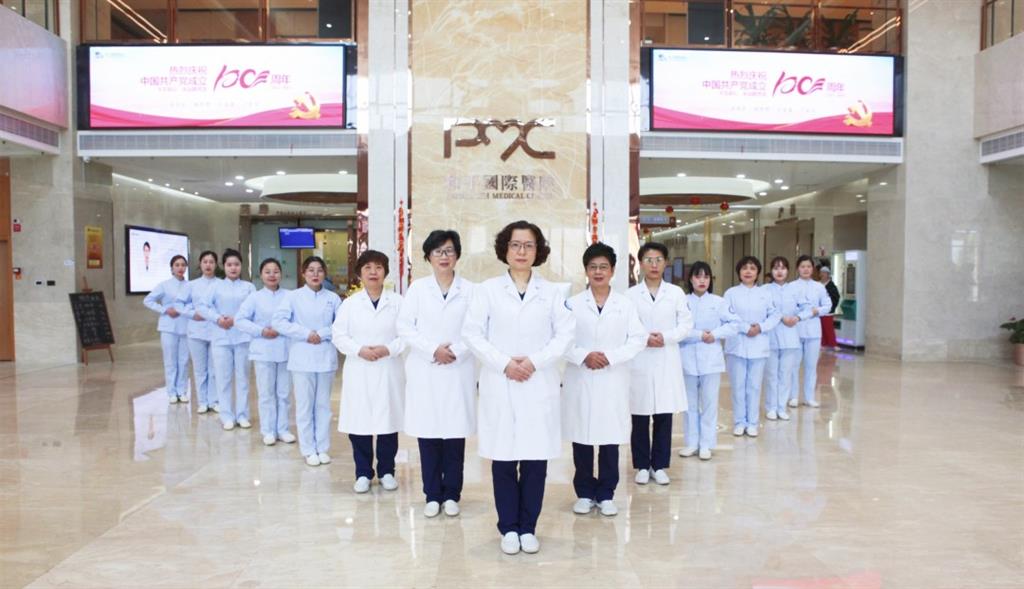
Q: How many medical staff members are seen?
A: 14